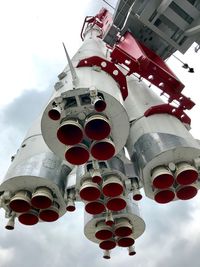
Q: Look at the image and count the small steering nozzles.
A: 9